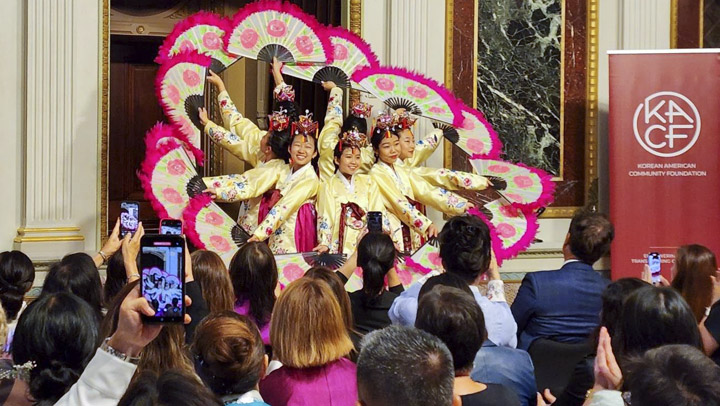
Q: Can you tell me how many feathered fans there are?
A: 14